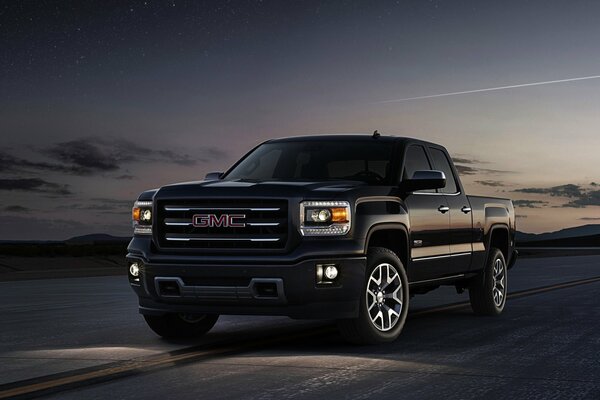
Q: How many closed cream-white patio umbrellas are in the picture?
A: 0